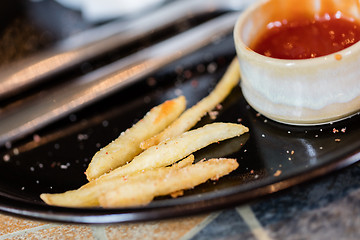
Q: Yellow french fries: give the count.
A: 5